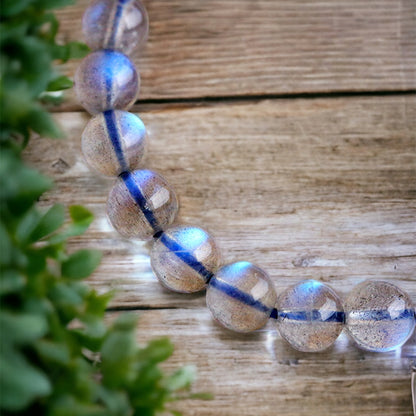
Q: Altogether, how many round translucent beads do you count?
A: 8